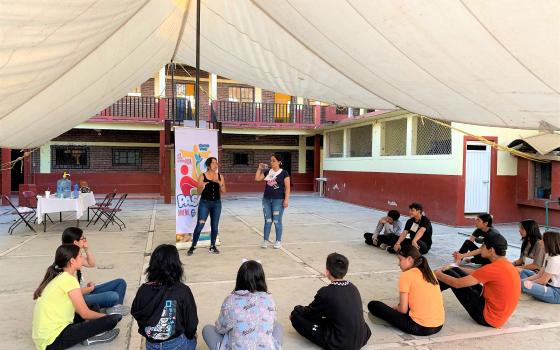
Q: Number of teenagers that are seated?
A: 12